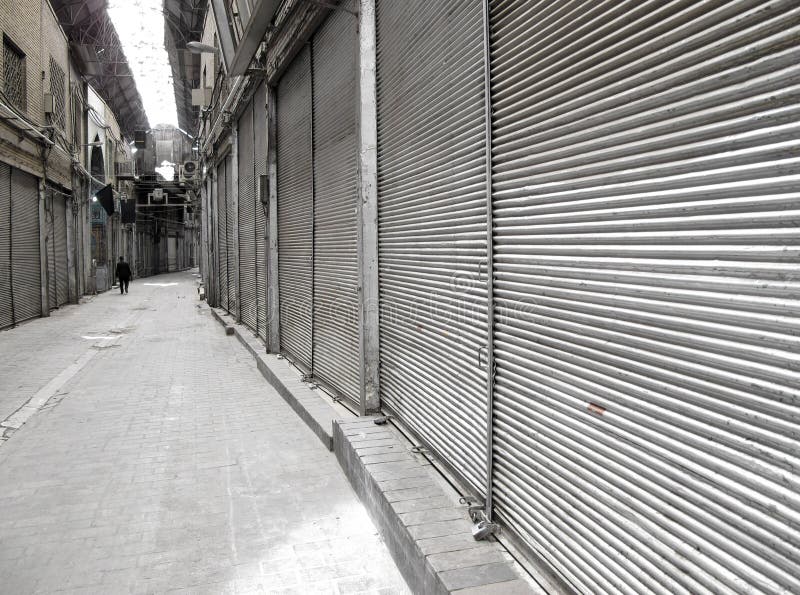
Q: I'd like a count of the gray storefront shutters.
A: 12